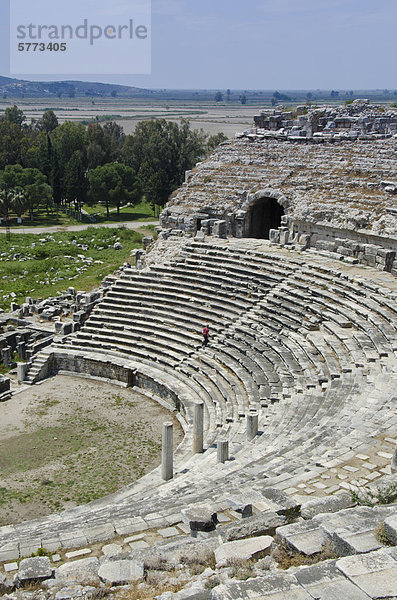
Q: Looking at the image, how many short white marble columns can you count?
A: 2